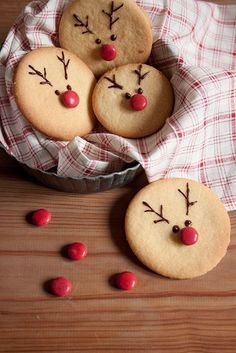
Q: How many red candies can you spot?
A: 8